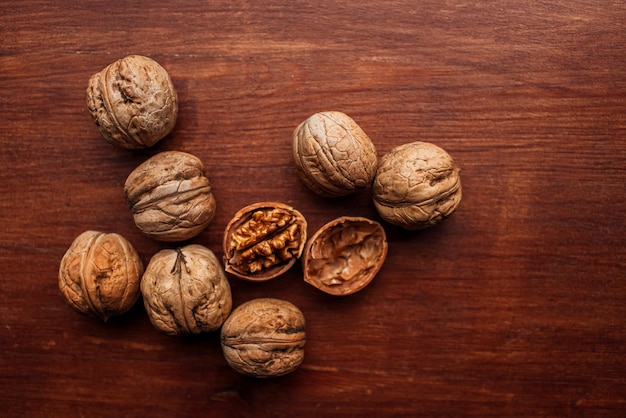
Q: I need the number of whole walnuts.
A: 7